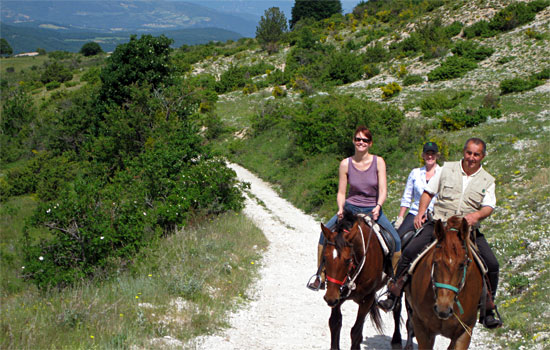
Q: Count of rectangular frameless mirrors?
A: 0